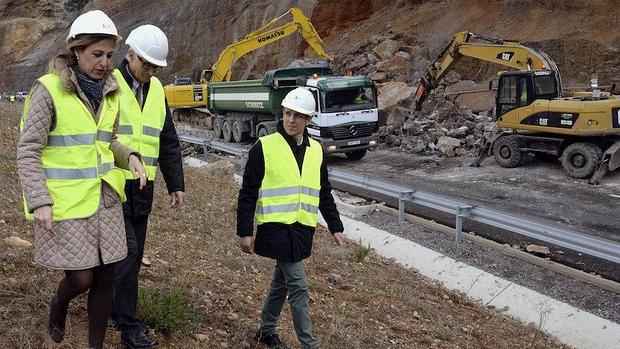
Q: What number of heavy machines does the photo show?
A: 3